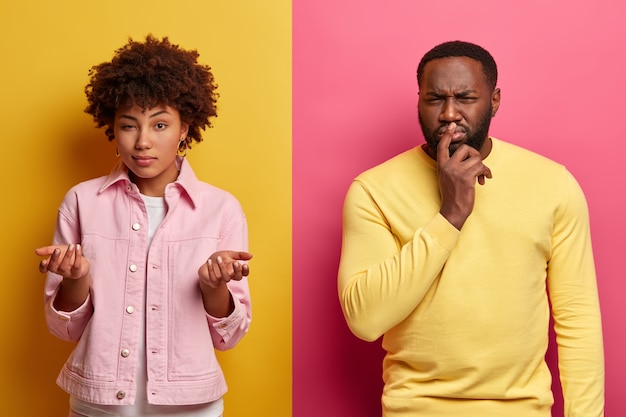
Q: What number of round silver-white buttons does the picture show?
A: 5